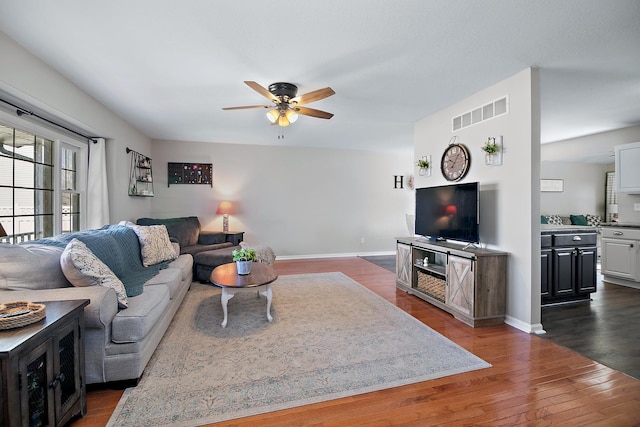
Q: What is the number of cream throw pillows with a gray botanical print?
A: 2